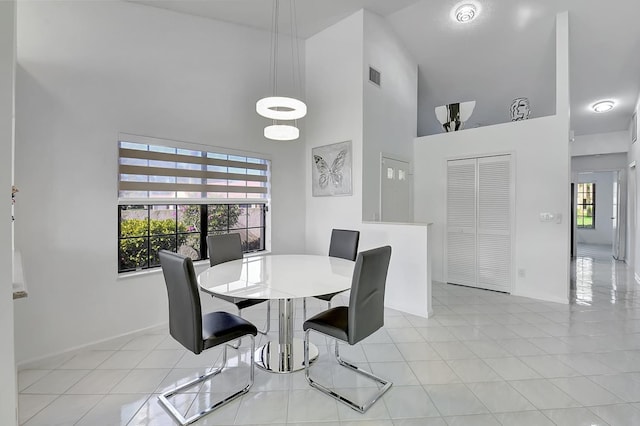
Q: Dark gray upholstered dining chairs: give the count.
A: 4